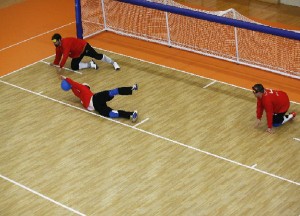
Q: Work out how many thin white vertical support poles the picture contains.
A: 3